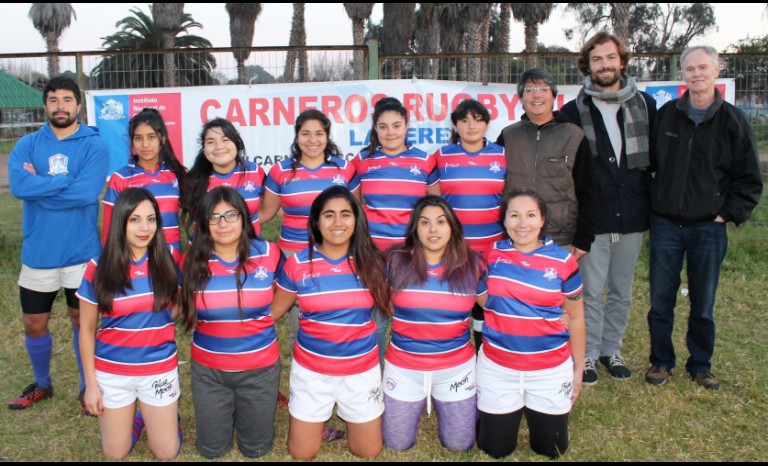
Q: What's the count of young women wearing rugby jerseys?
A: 10